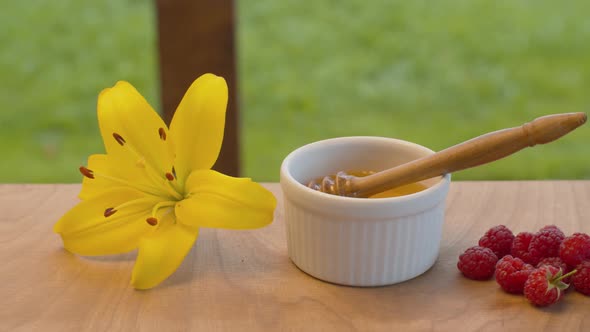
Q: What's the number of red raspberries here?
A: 9